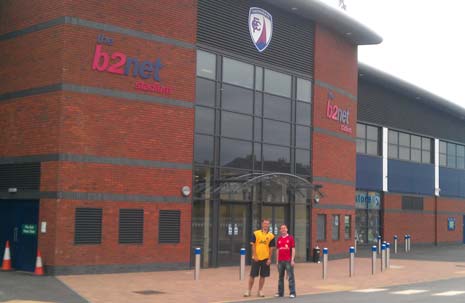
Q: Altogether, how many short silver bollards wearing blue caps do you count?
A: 12